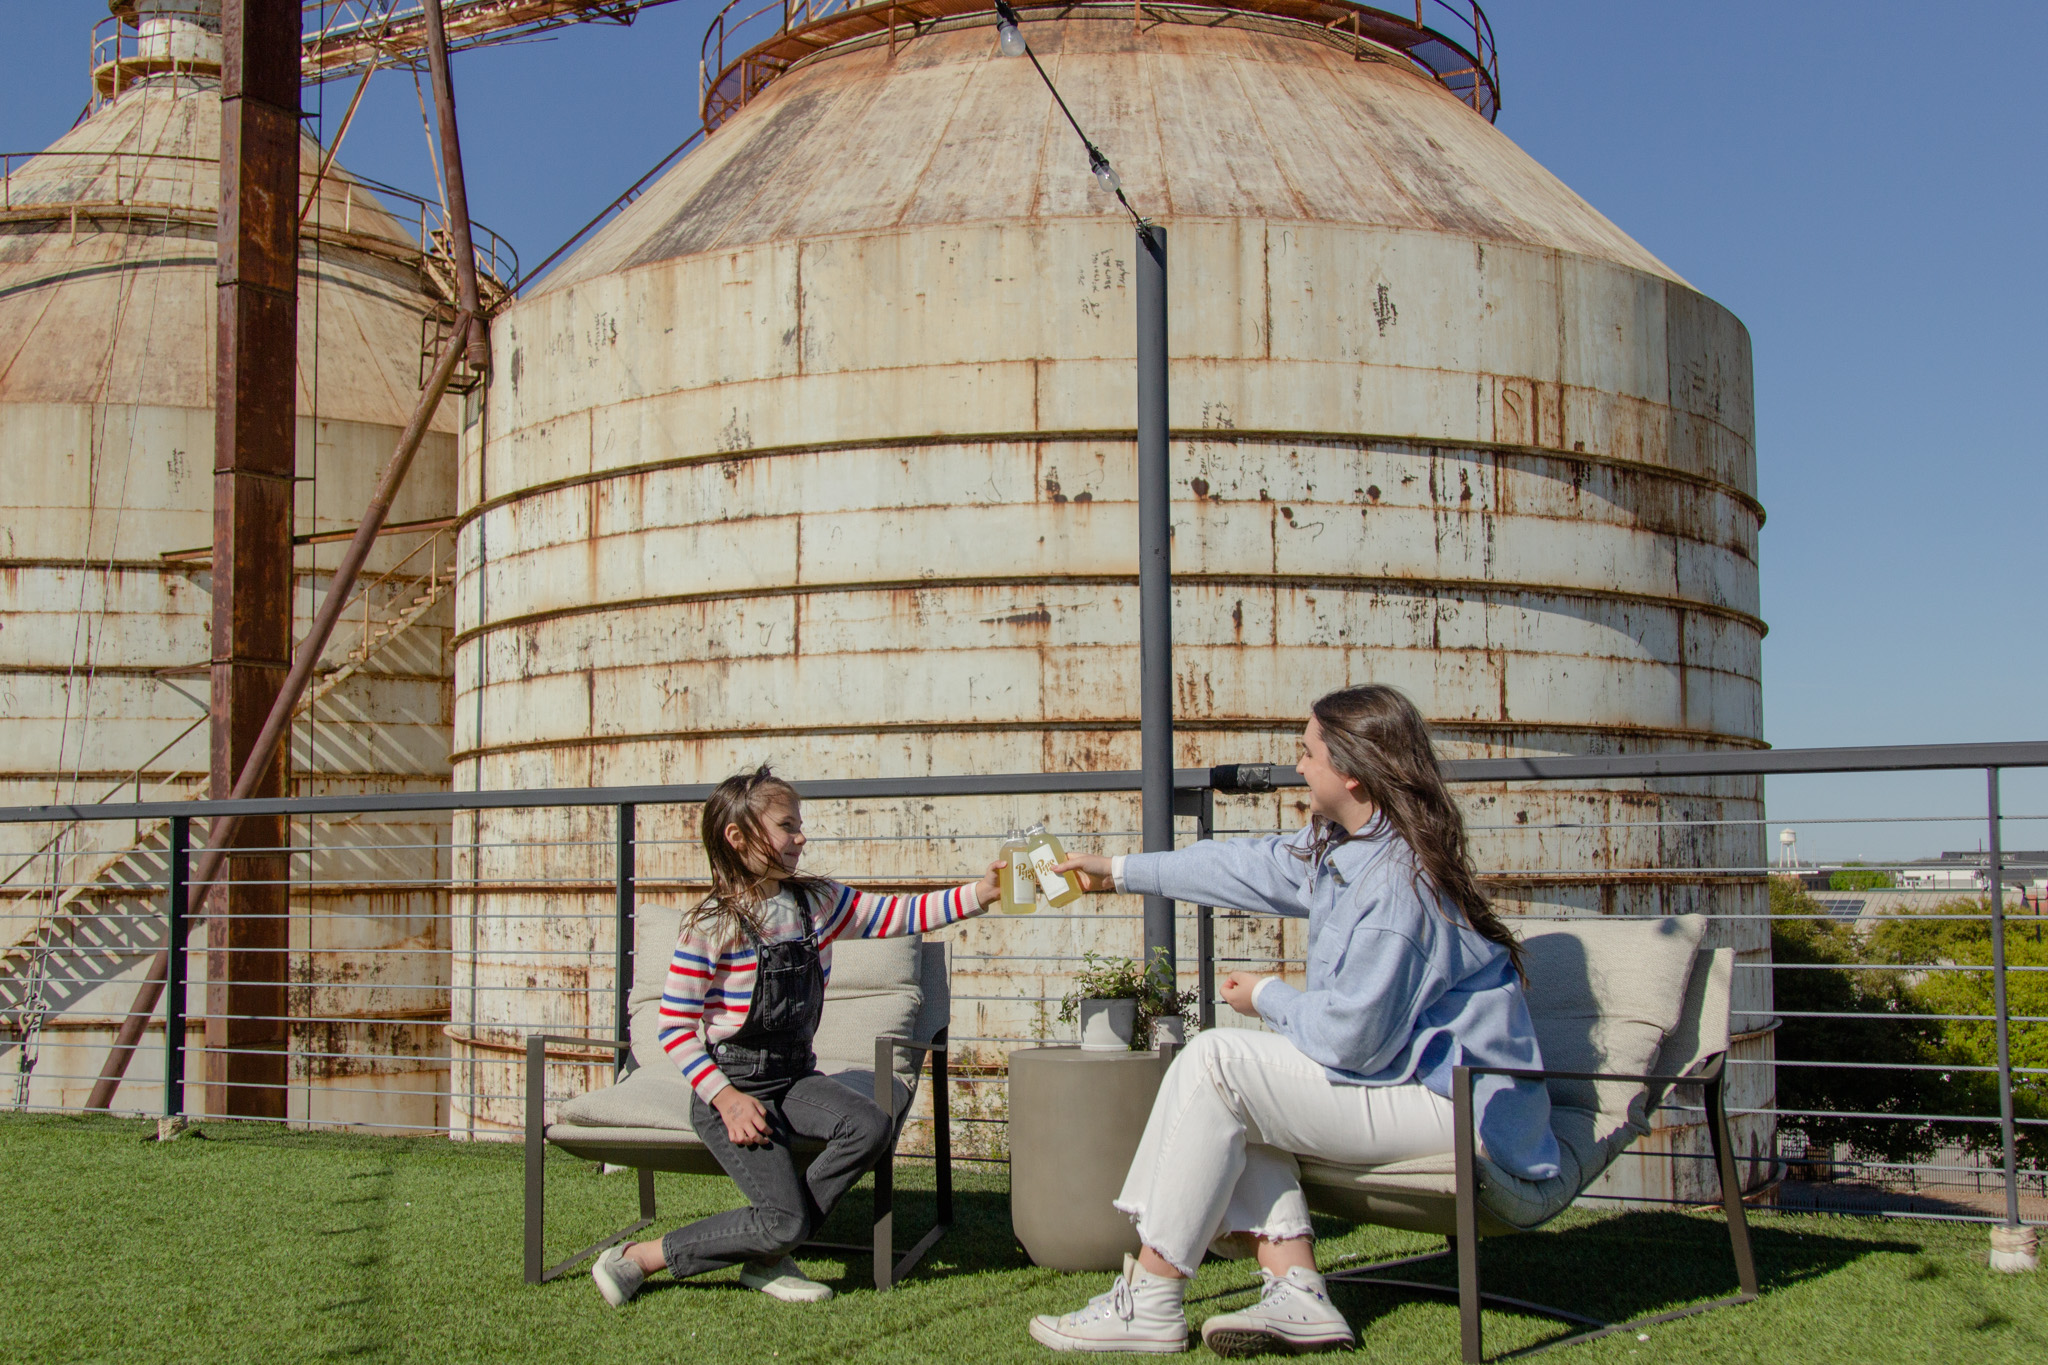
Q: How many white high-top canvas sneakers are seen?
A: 2